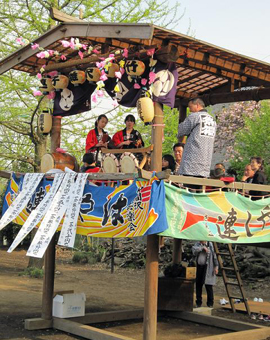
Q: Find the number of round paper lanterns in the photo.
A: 6